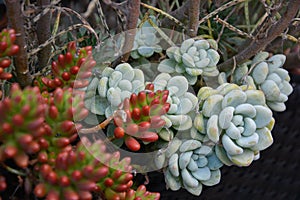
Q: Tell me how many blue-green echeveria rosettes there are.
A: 7